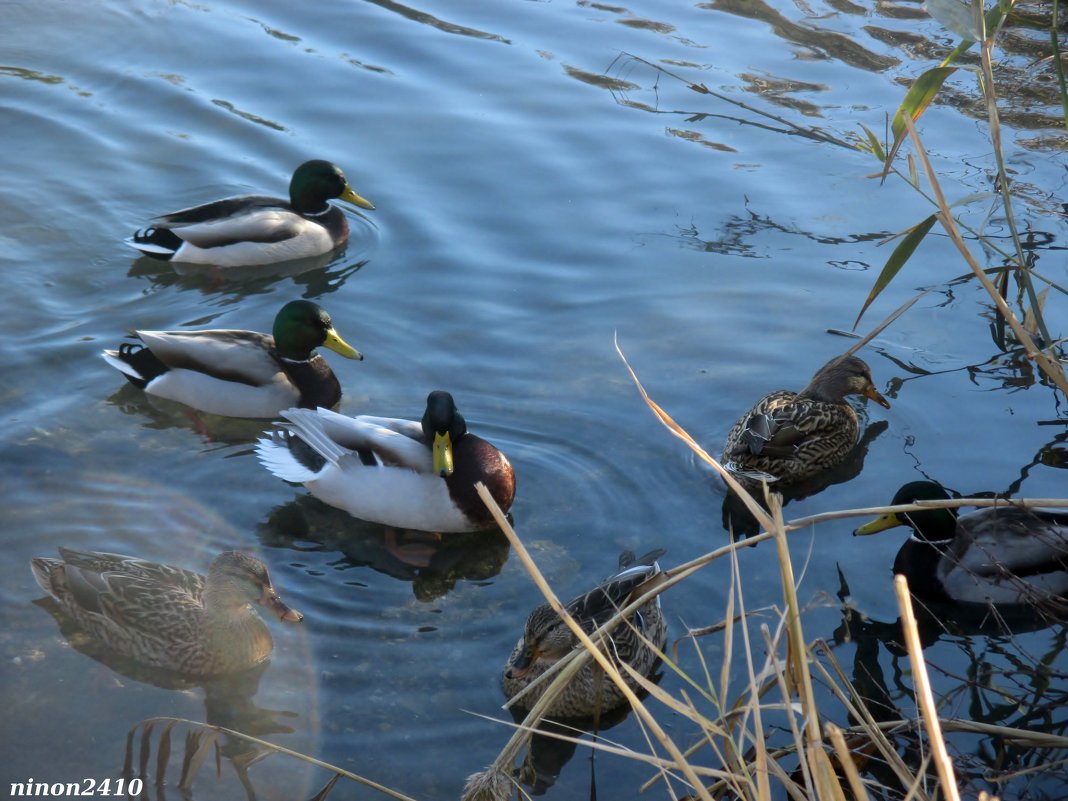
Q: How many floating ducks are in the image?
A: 7